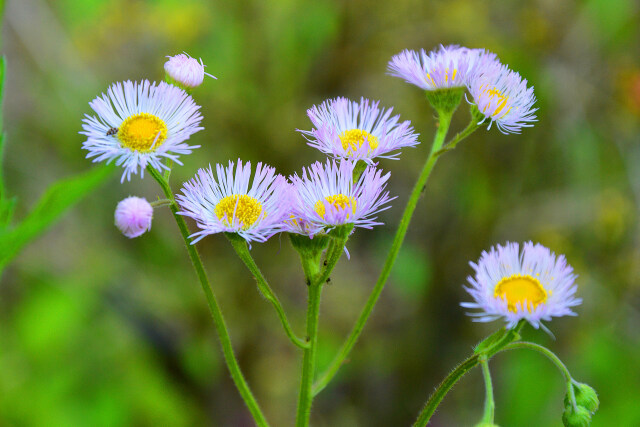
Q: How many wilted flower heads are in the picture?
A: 0